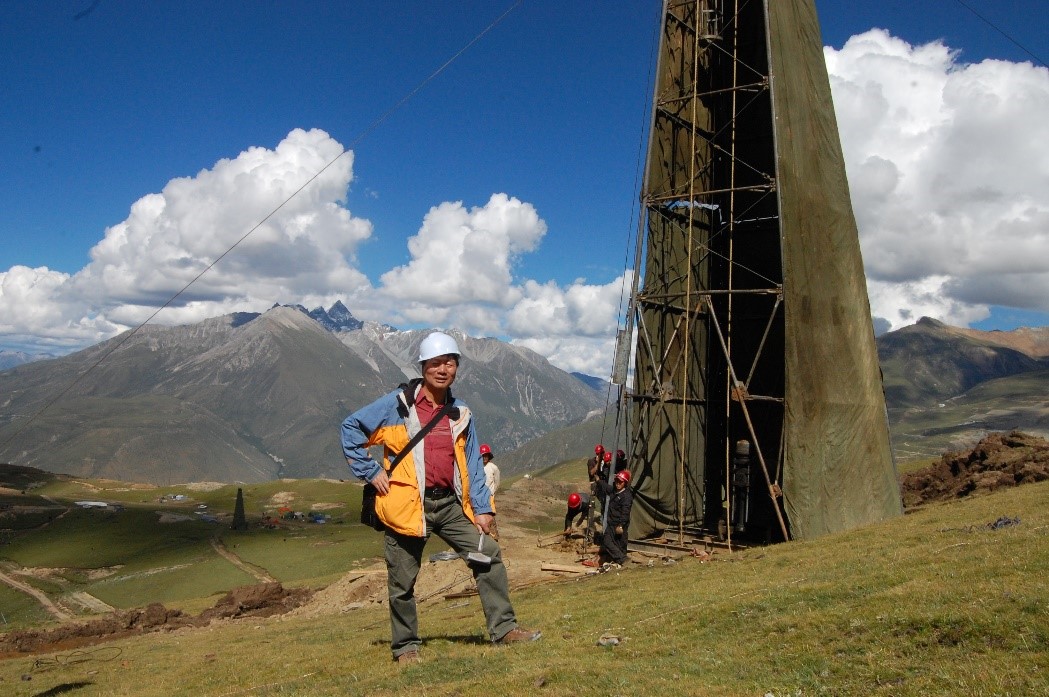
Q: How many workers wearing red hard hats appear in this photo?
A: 6